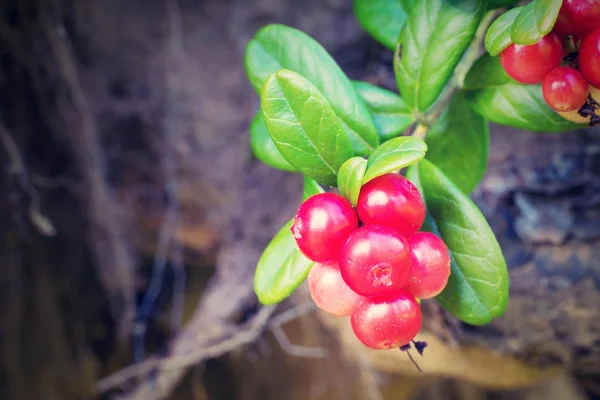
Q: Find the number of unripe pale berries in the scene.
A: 1